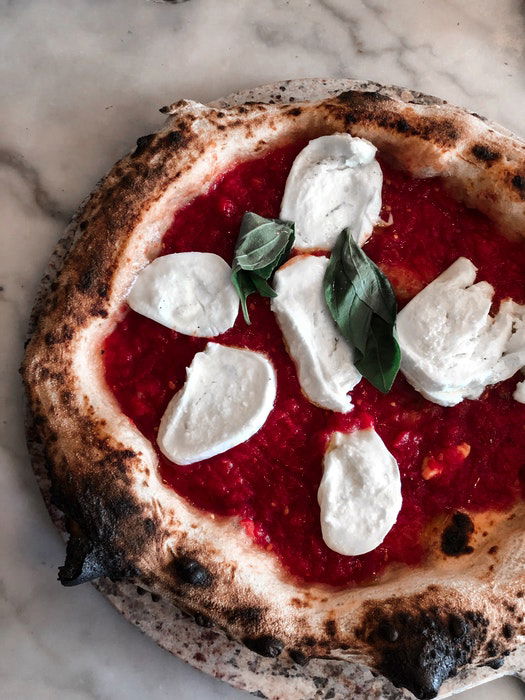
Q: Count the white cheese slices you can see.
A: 6